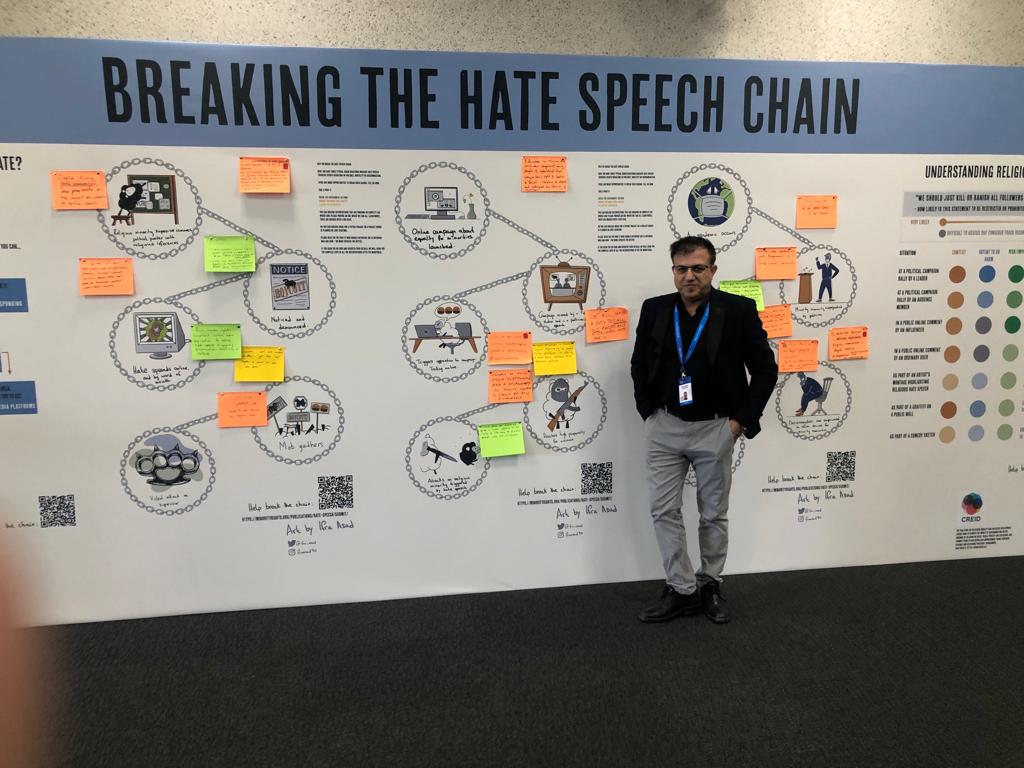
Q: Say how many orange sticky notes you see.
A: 13